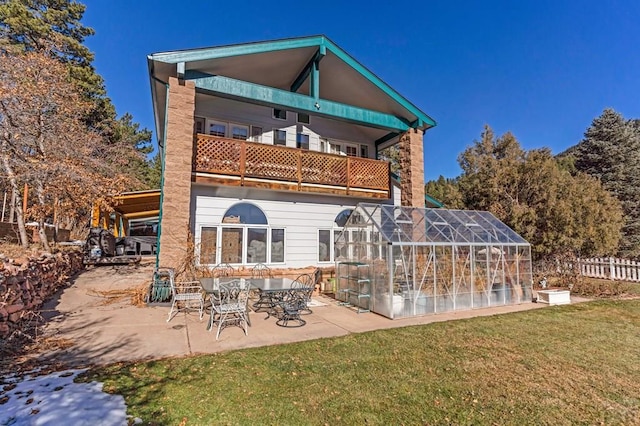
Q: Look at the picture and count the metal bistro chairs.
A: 6